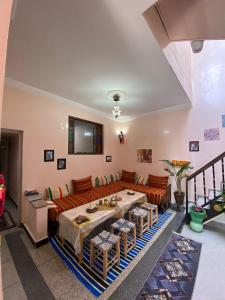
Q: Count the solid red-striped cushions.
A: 3